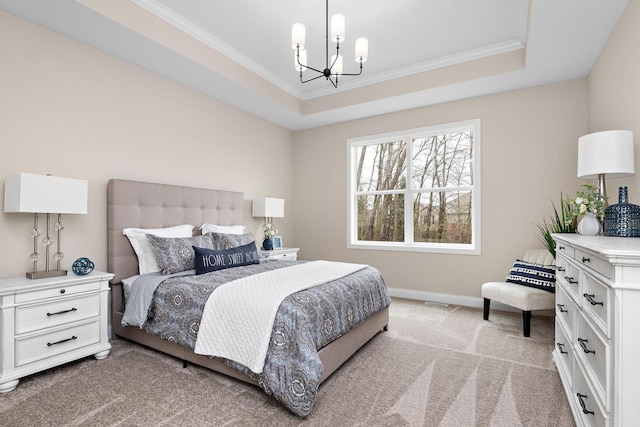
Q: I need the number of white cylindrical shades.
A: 6